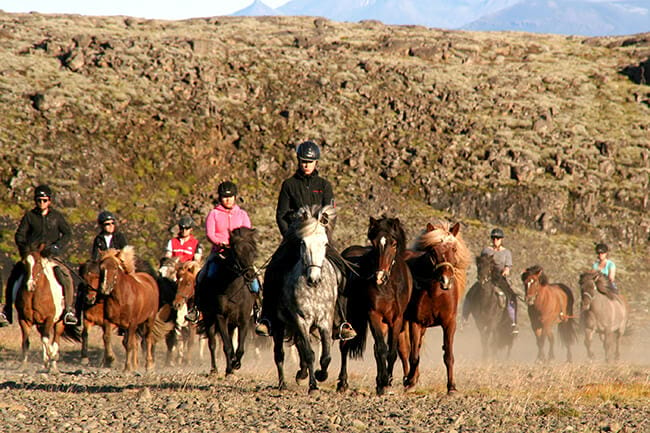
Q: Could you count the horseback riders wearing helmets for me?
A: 7